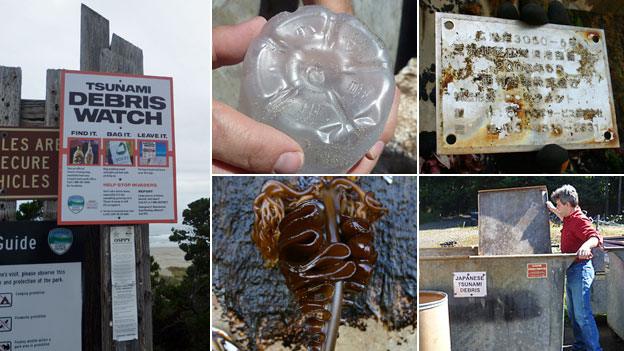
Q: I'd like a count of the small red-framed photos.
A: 3